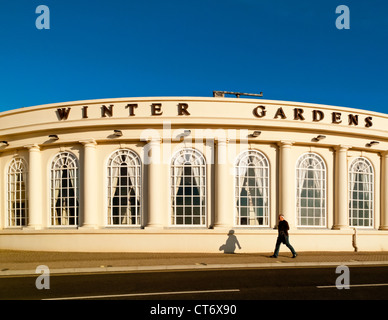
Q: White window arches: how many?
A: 7